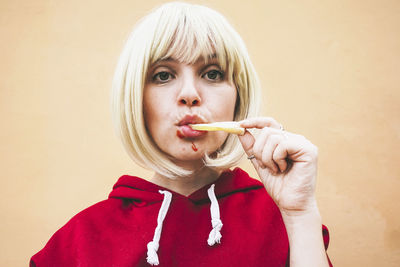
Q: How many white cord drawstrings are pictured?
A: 2